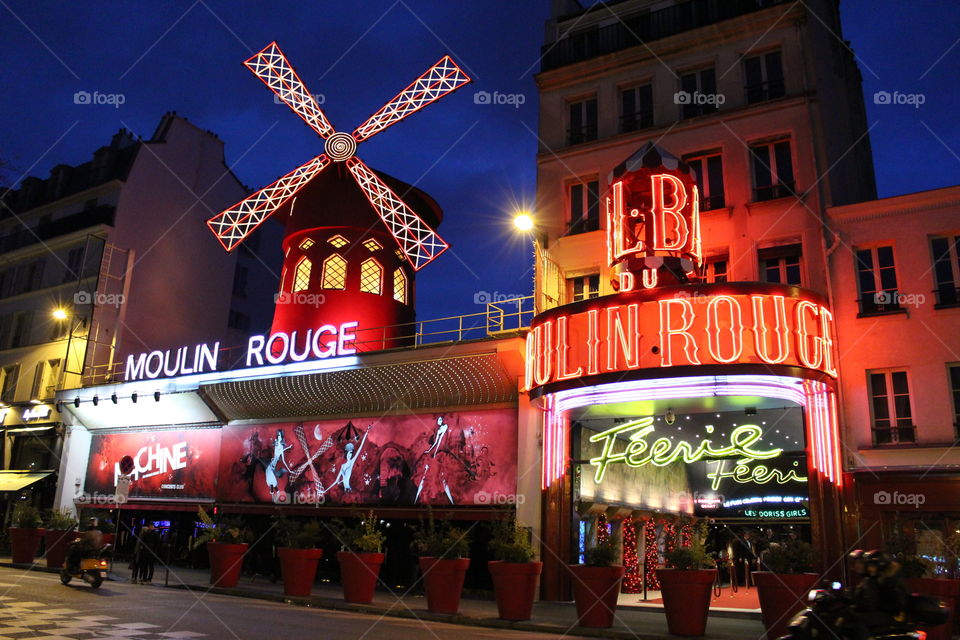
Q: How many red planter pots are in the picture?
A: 12